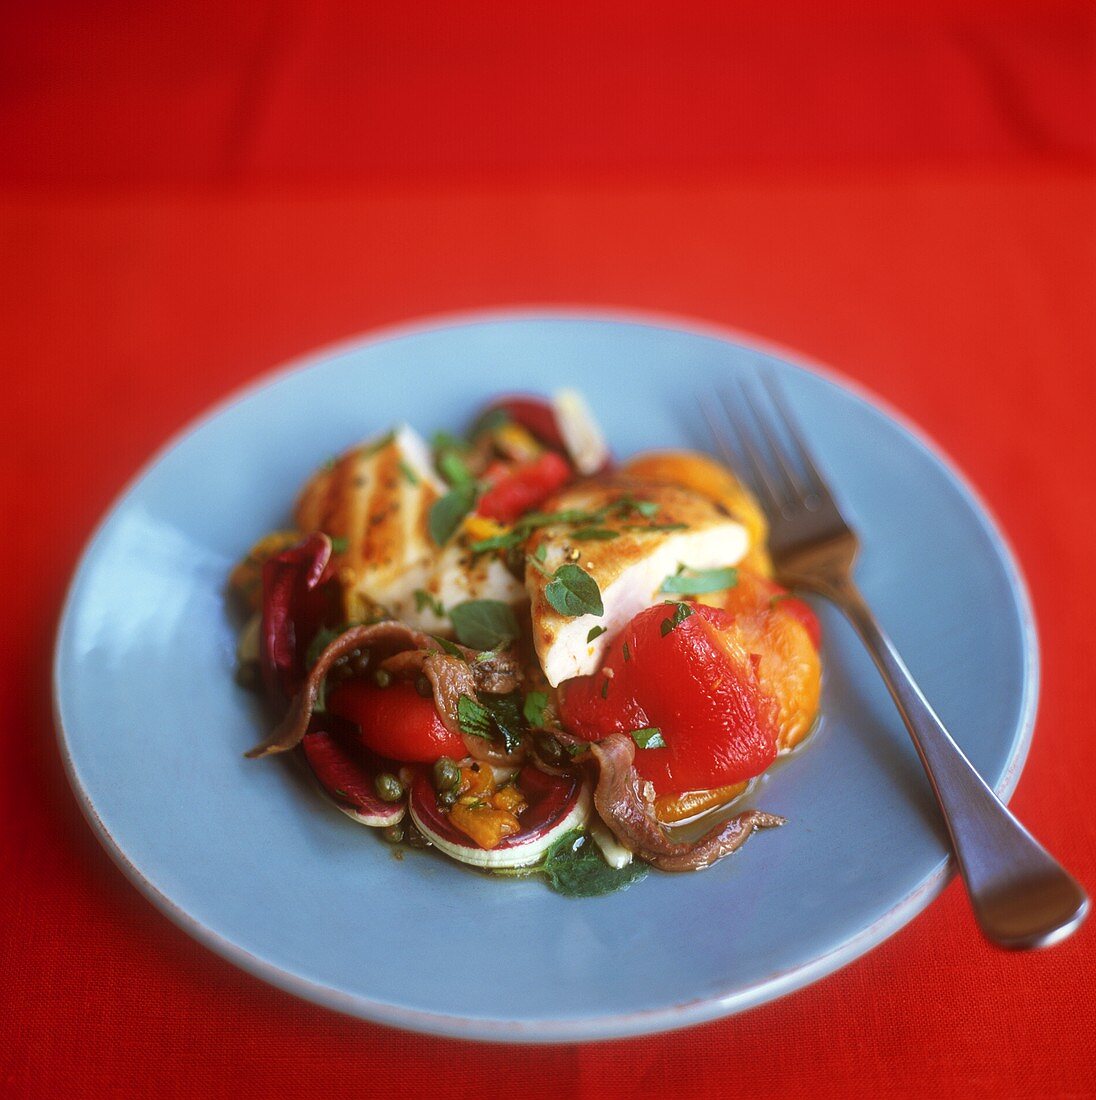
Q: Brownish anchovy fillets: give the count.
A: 3